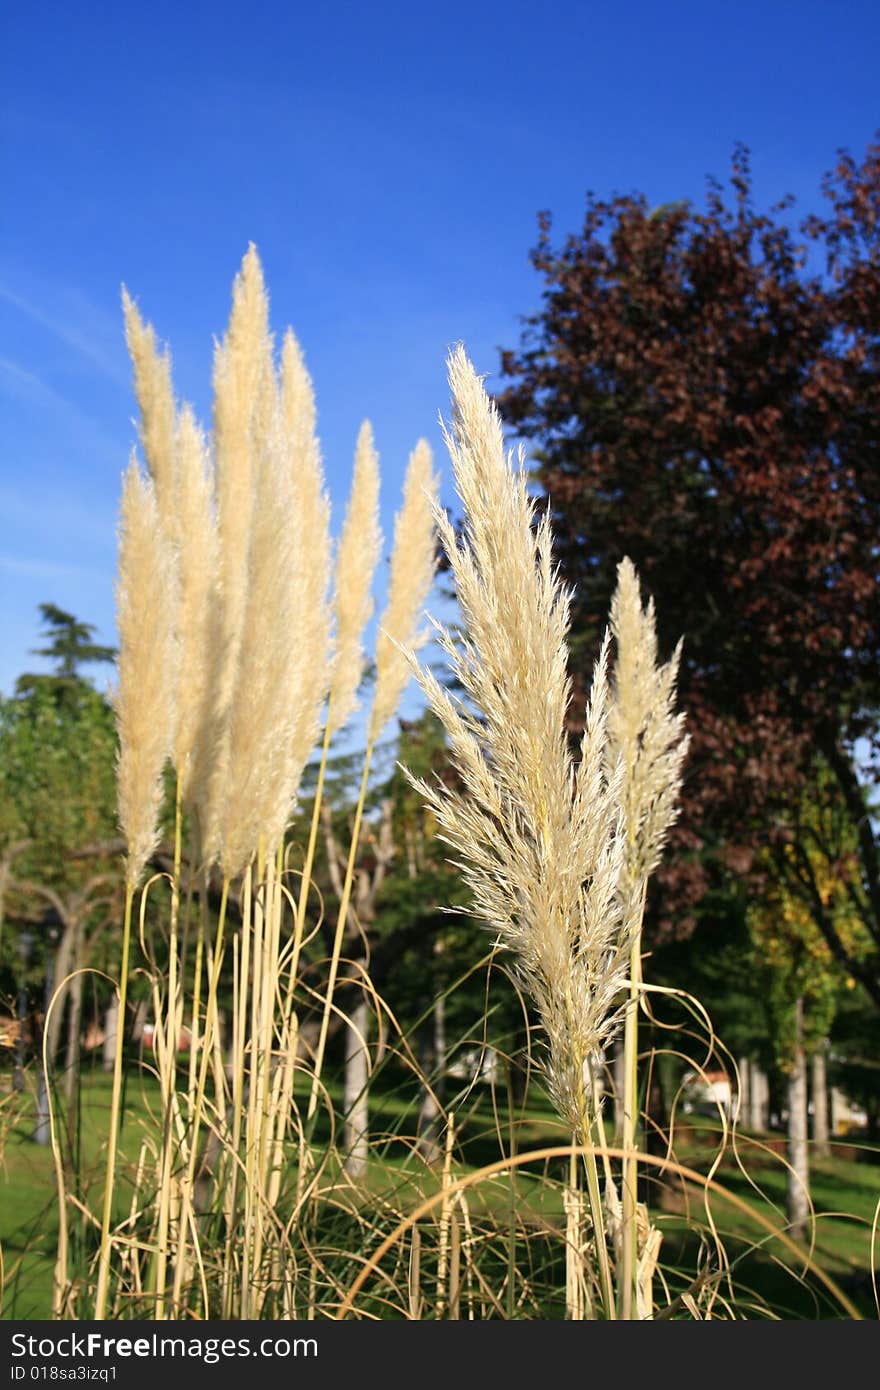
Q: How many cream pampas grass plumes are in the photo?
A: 10